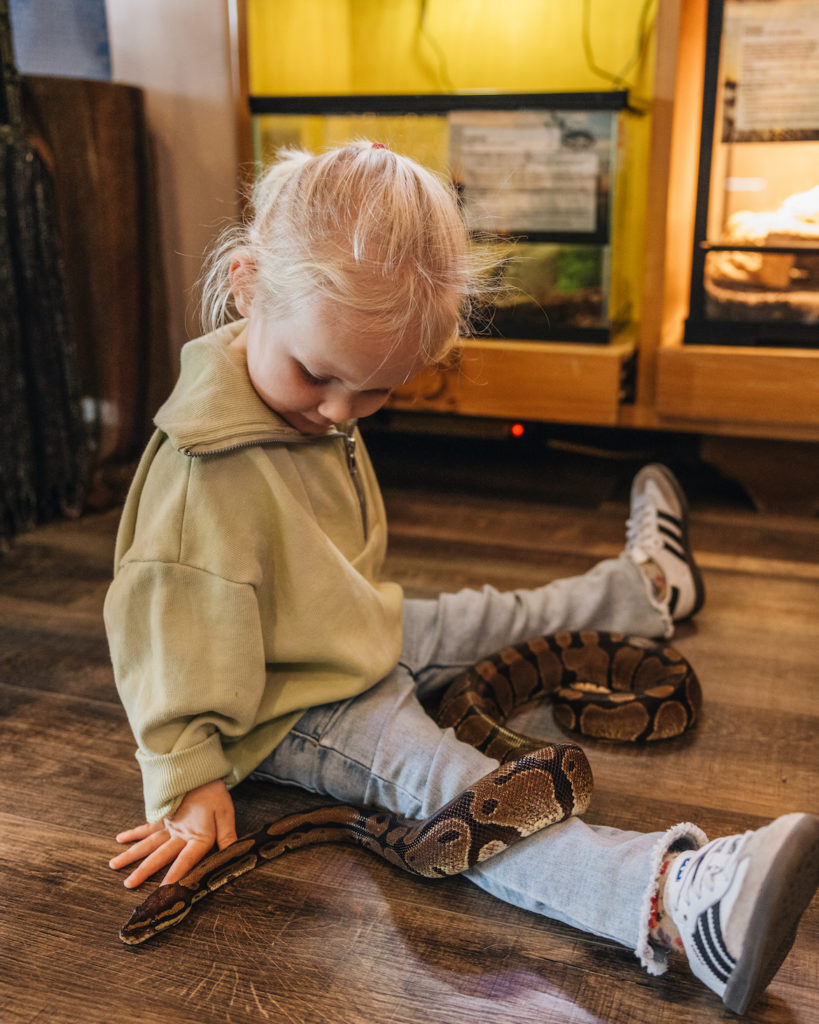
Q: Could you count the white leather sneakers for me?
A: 2